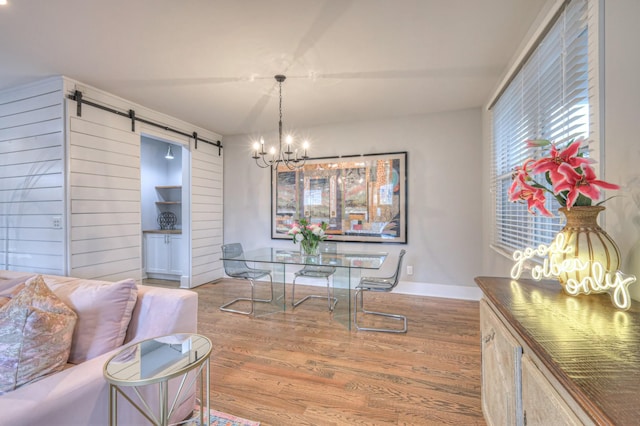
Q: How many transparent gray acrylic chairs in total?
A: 3